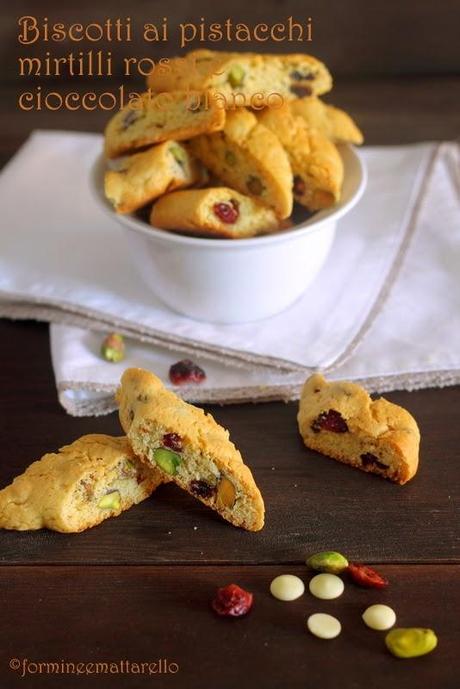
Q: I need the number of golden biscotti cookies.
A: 10